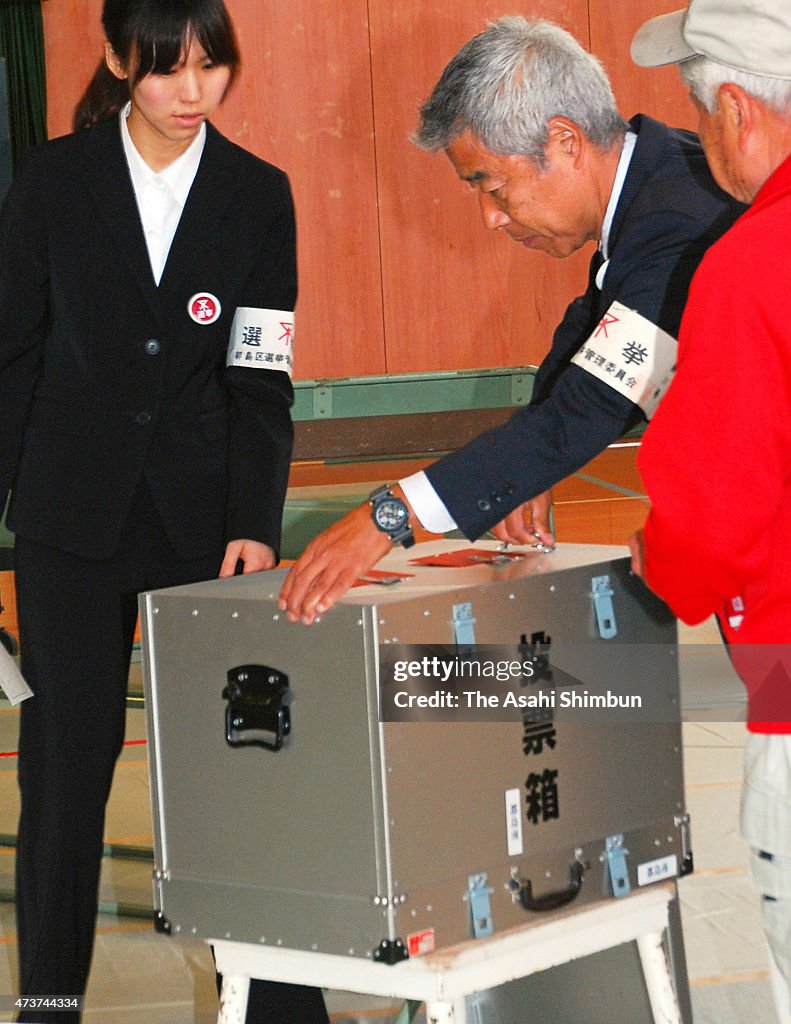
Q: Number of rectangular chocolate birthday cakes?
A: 0